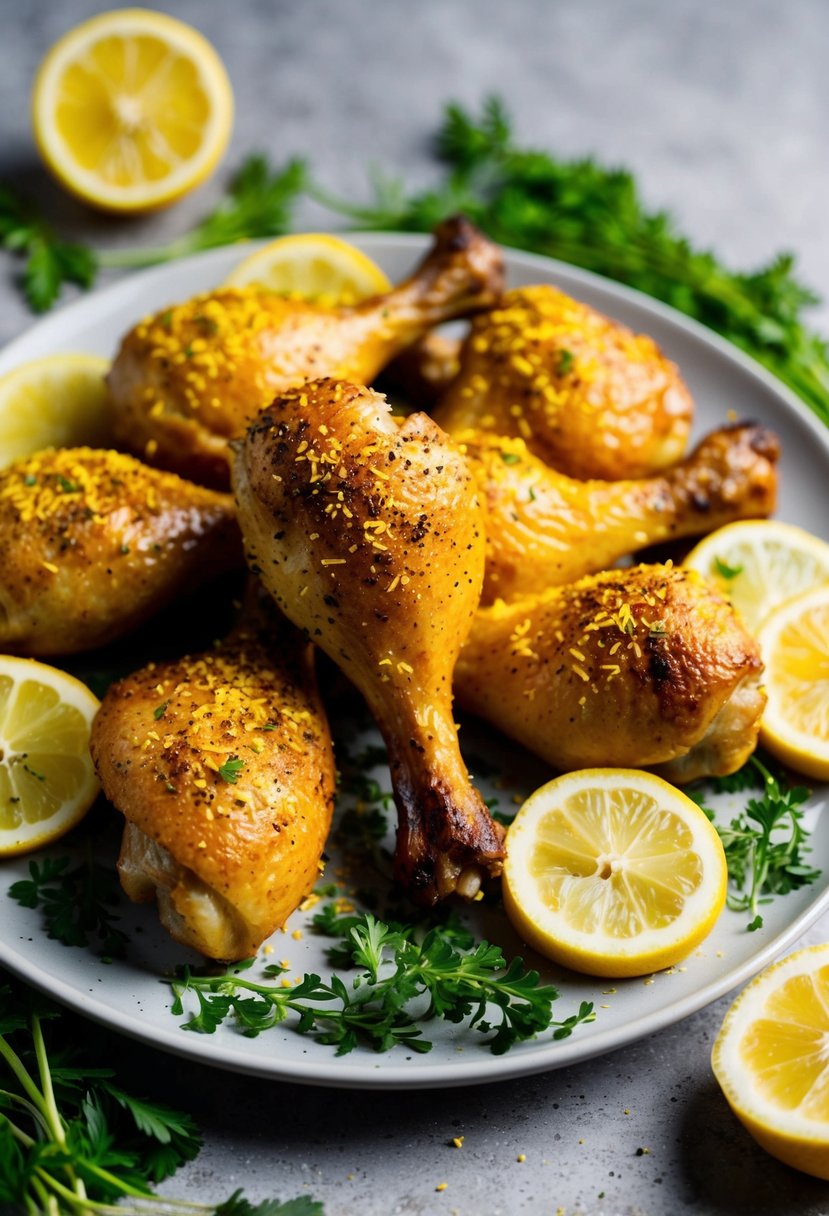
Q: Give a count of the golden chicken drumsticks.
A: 7